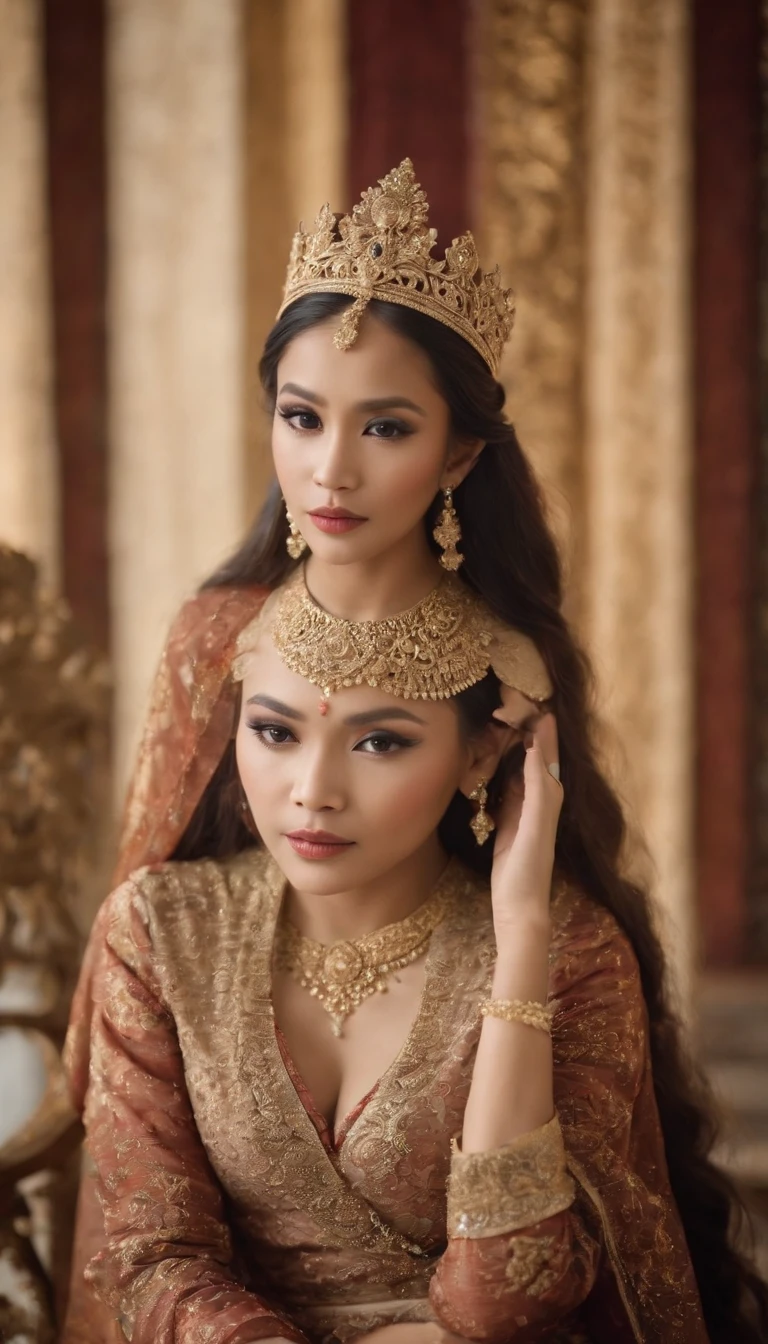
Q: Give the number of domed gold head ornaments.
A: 1